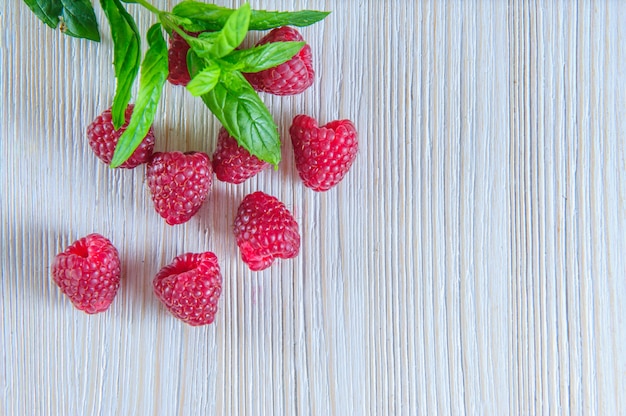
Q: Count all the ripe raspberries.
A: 9